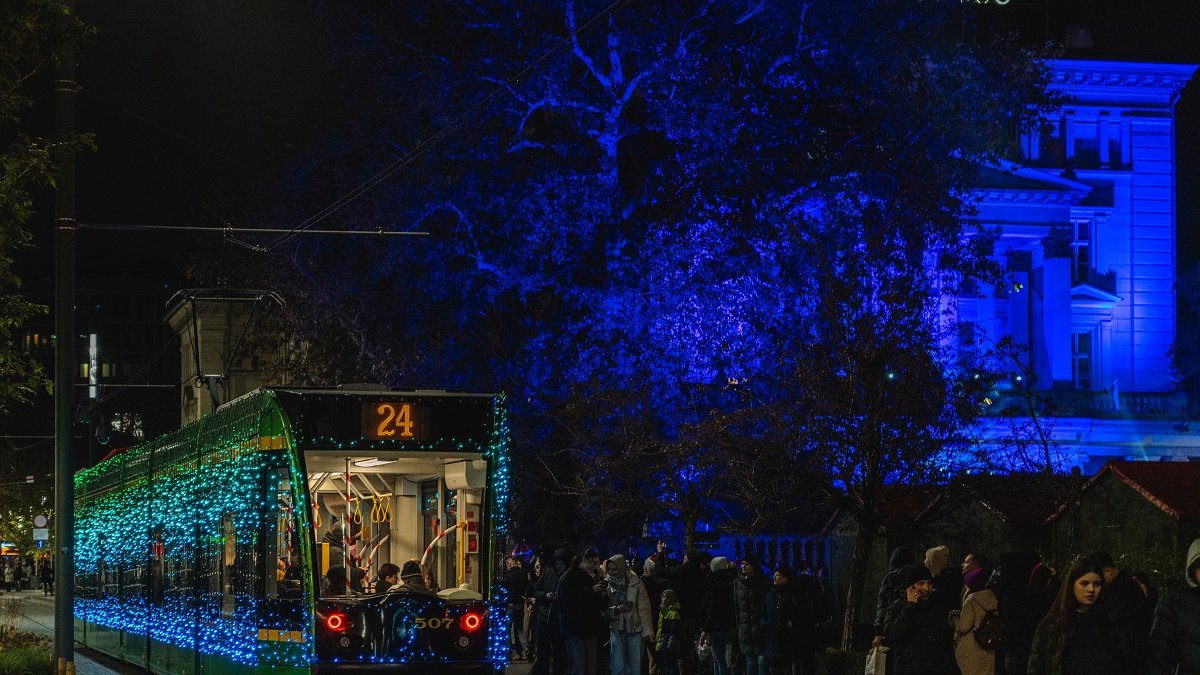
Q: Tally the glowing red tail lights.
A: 2